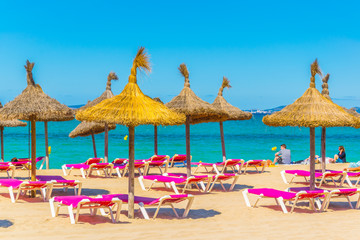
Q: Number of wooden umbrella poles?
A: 11